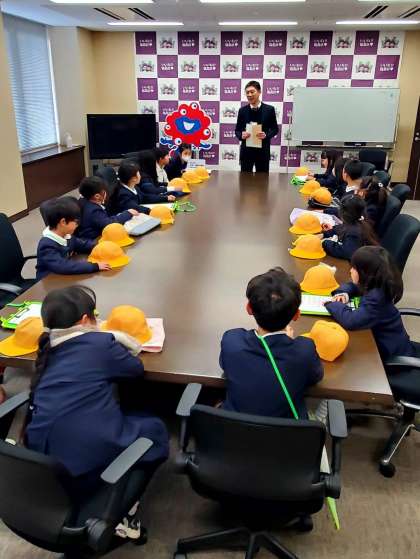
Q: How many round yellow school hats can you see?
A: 15